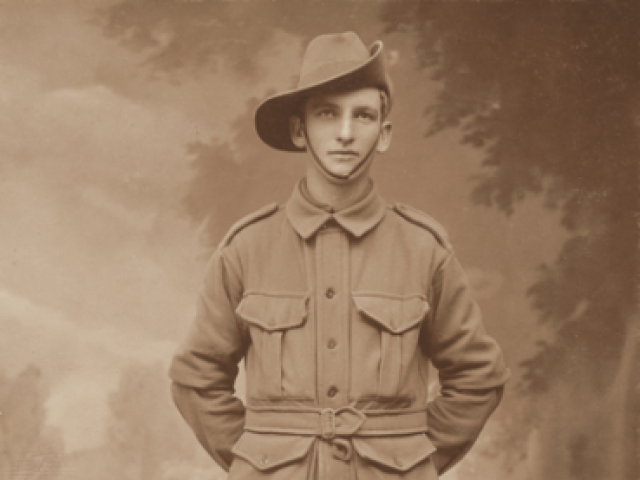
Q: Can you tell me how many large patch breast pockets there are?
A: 2